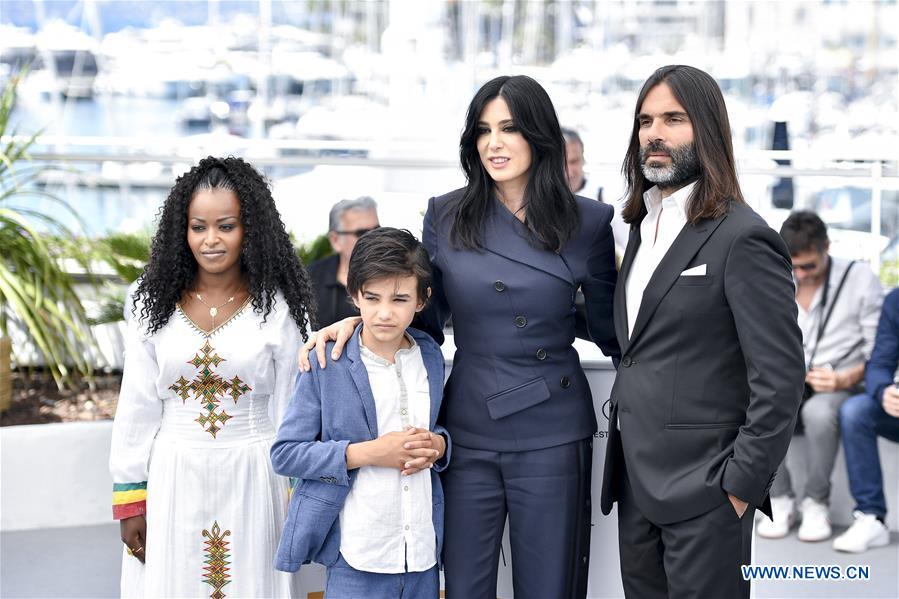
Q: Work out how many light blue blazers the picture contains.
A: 1